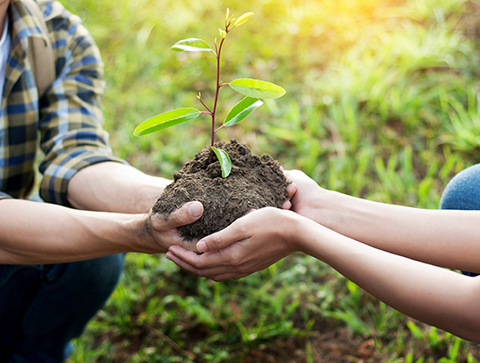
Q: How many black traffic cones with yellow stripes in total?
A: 0